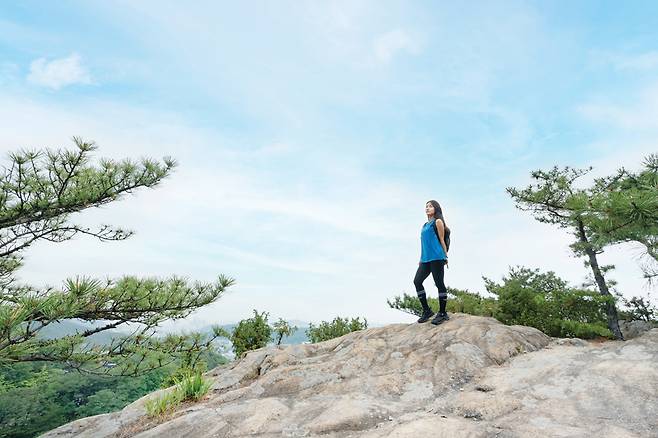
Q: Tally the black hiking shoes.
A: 2